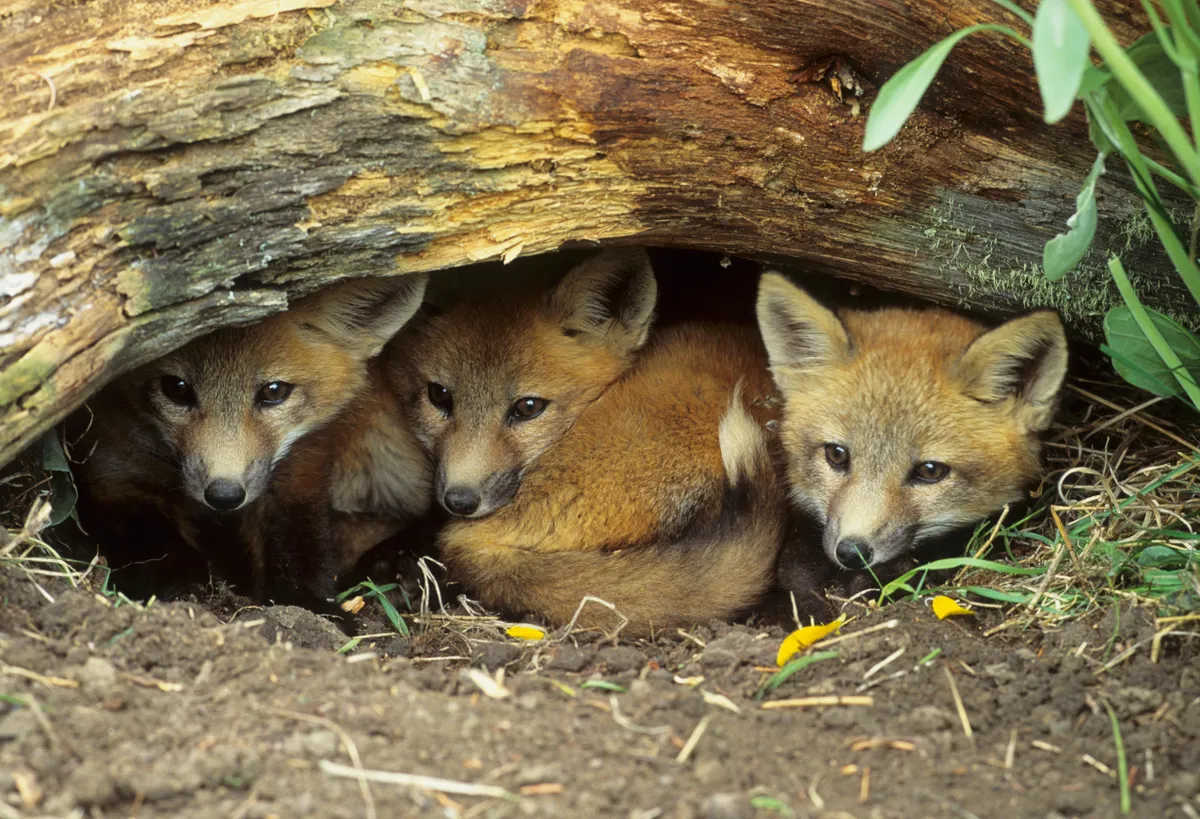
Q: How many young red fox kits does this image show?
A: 3